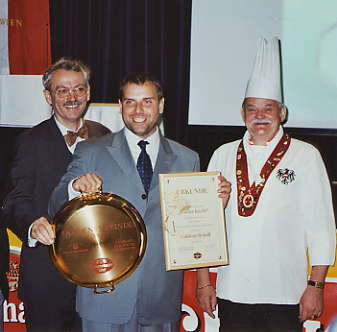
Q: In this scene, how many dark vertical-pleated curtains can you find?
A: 1